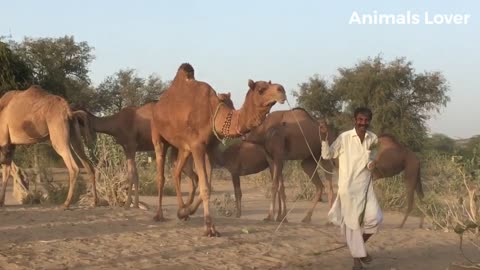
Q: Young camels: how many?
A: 2